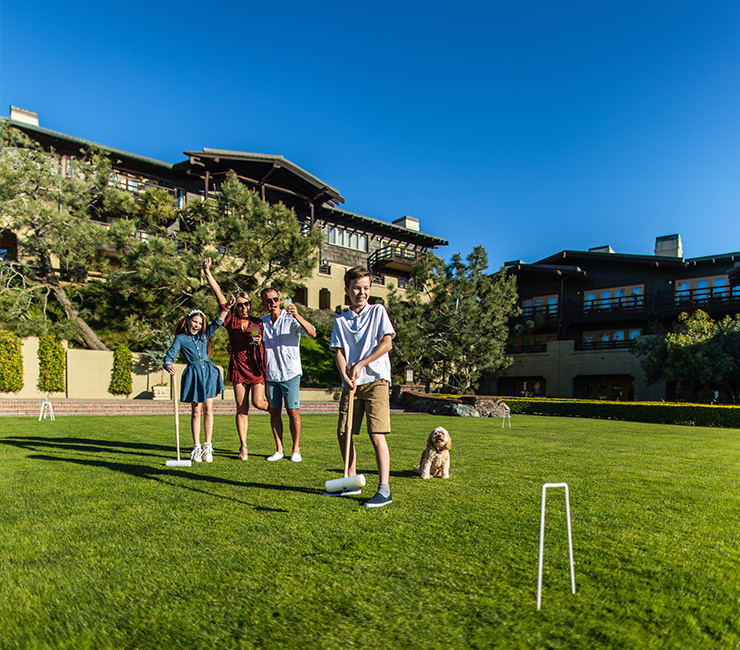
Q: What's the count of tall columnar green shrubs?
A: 3